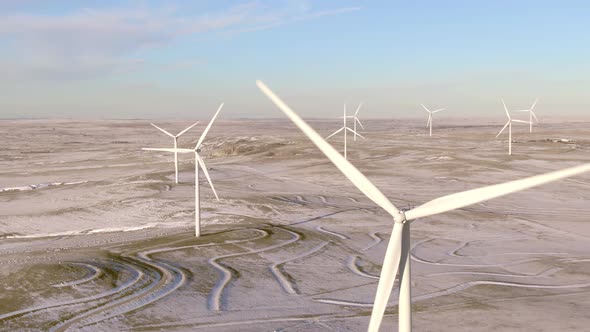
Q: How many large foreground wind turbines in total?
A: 1